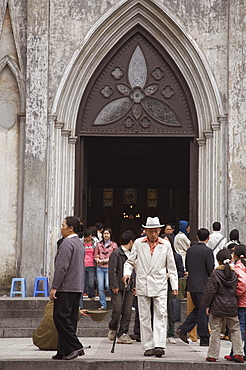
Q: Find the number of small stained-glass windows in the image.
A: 3